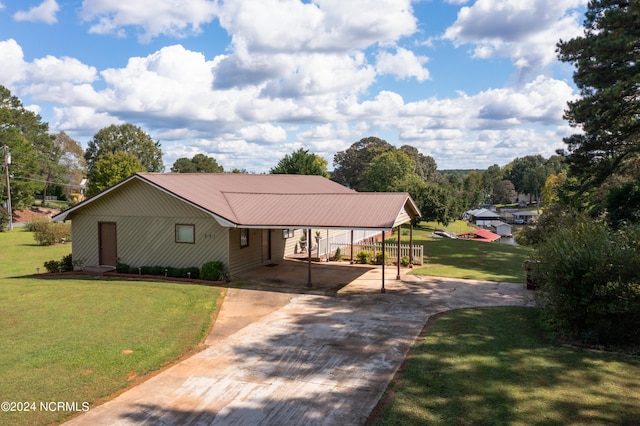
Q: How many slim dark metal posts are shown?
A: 5